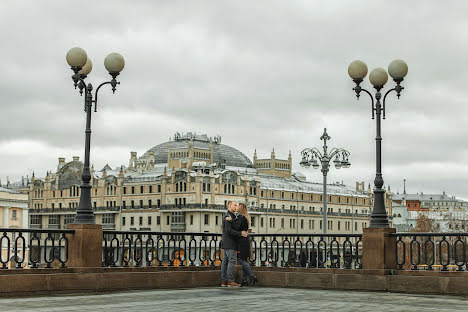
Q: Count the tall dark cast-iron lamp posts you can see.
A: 2